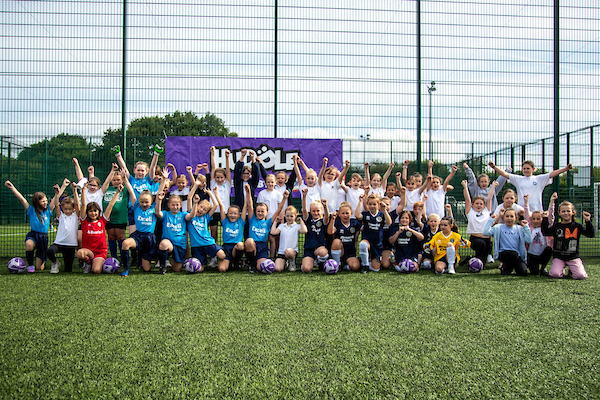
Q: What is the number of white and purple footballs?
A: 7